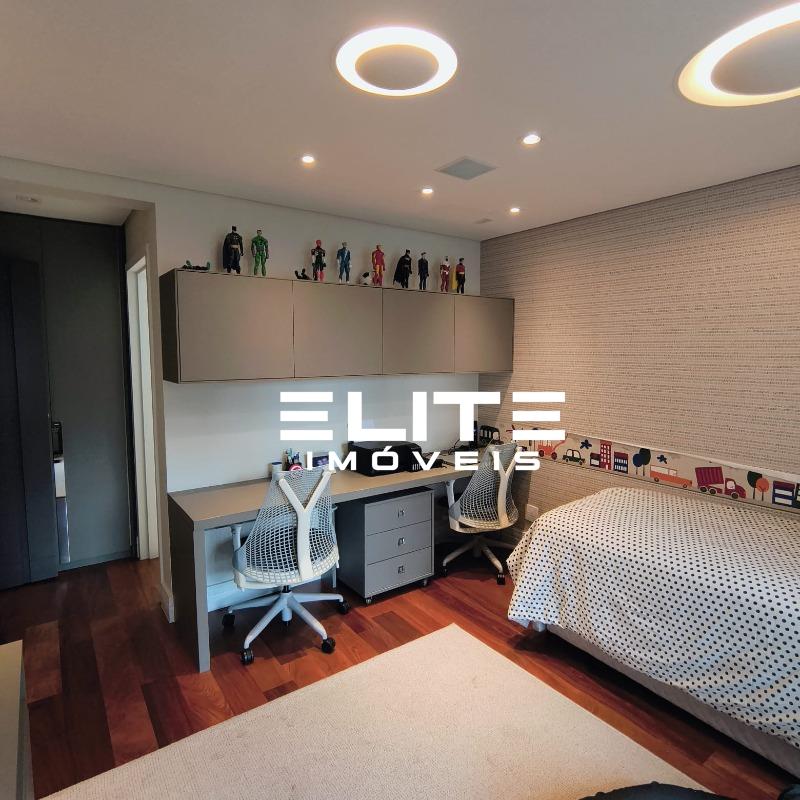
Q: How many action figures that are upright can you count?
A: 9